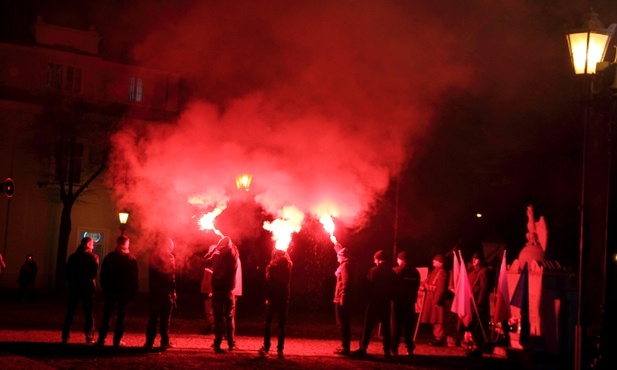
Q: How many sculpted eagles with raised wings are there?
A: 1